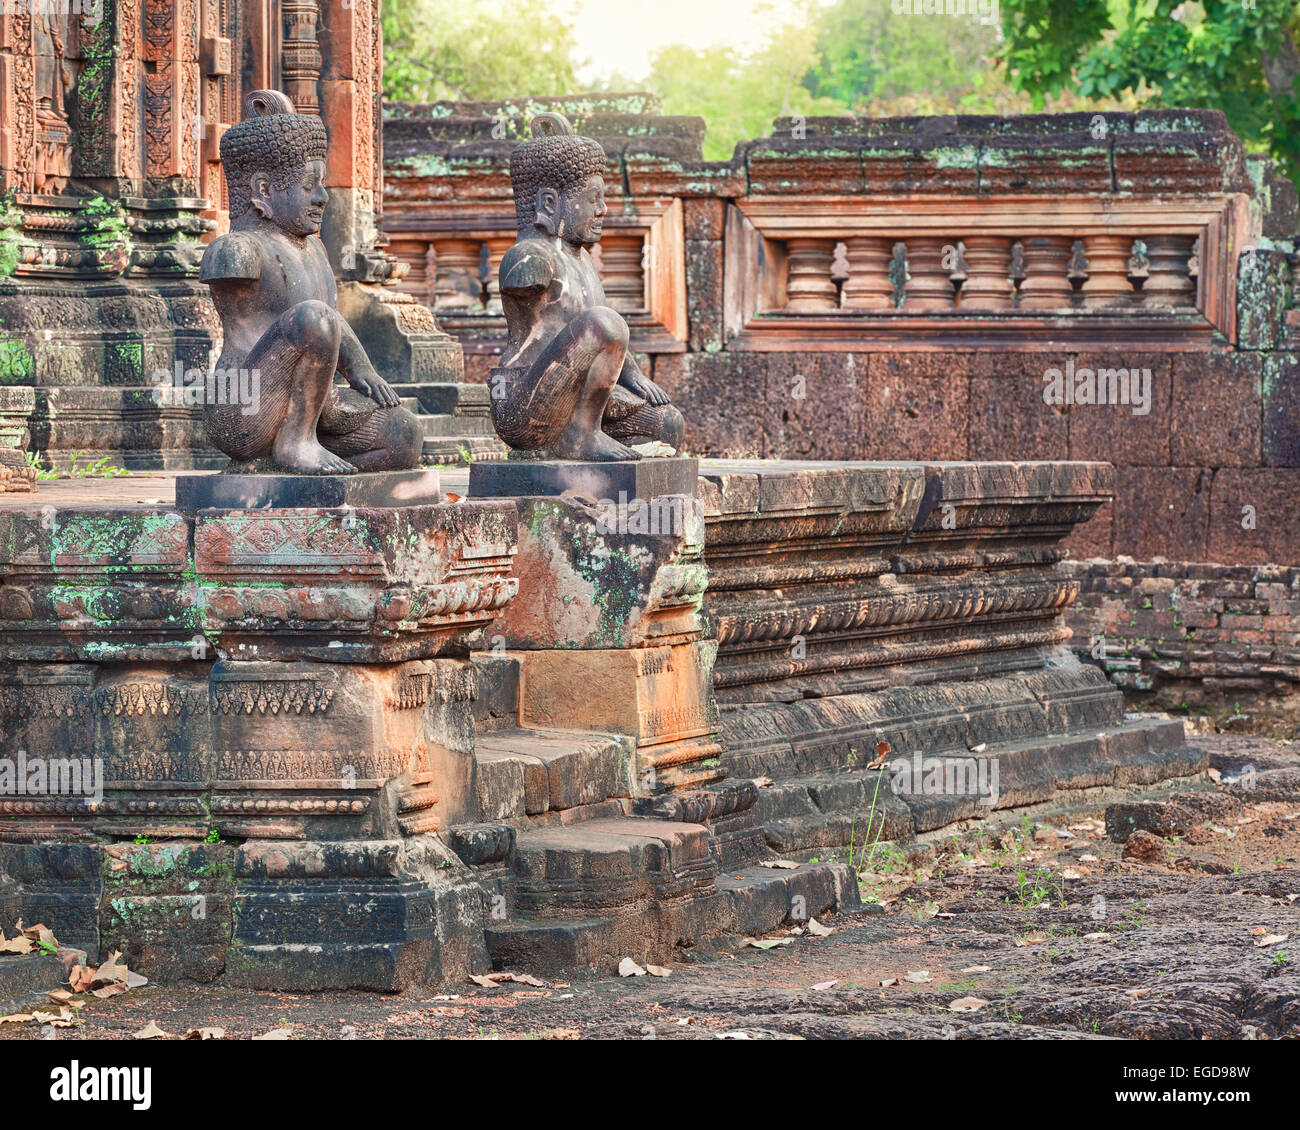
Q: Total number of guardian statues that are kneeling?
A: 2